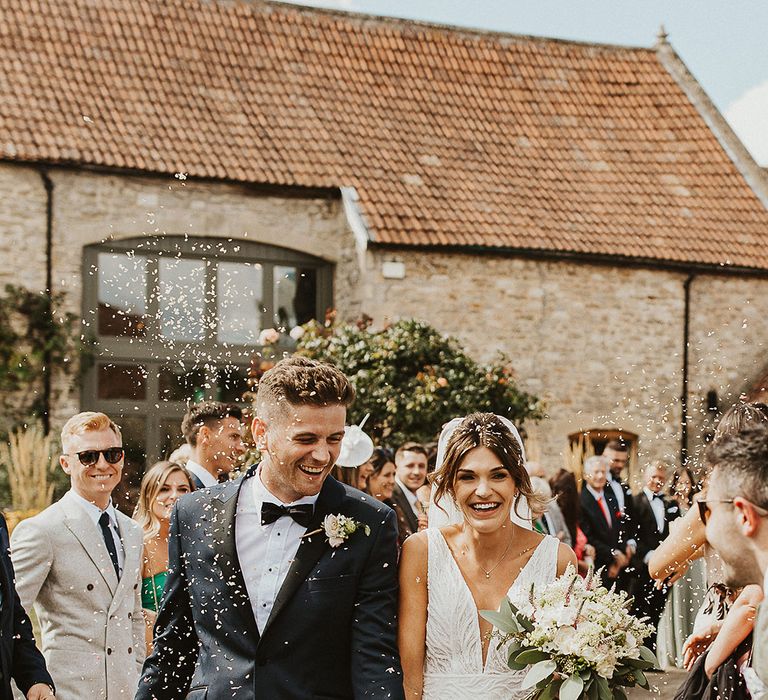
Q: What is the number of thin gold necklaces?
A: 1